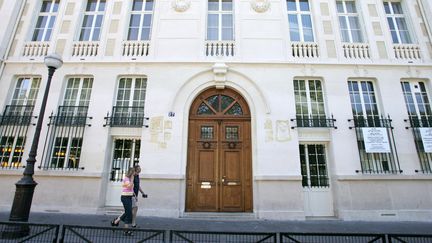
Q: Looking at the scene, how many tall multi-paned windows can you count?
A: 13